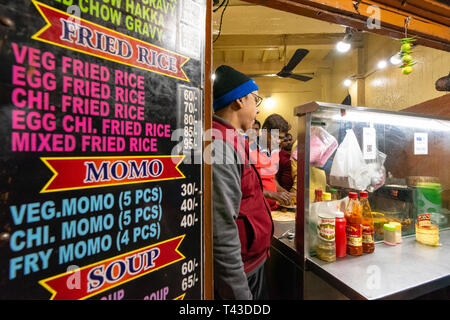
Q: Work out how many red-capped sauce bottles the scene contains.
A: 2